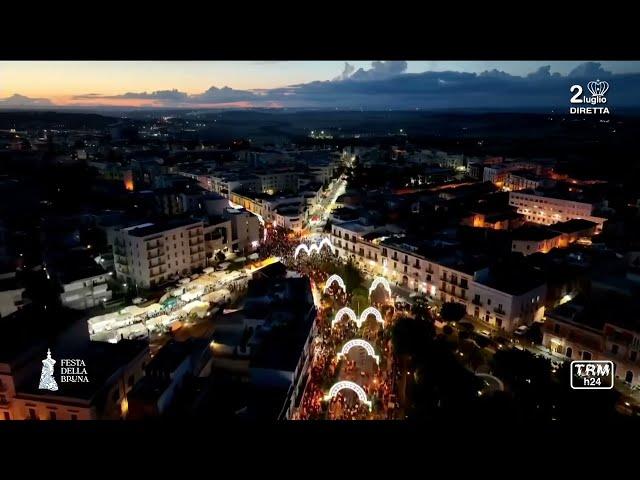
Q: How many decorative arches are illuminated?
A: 9